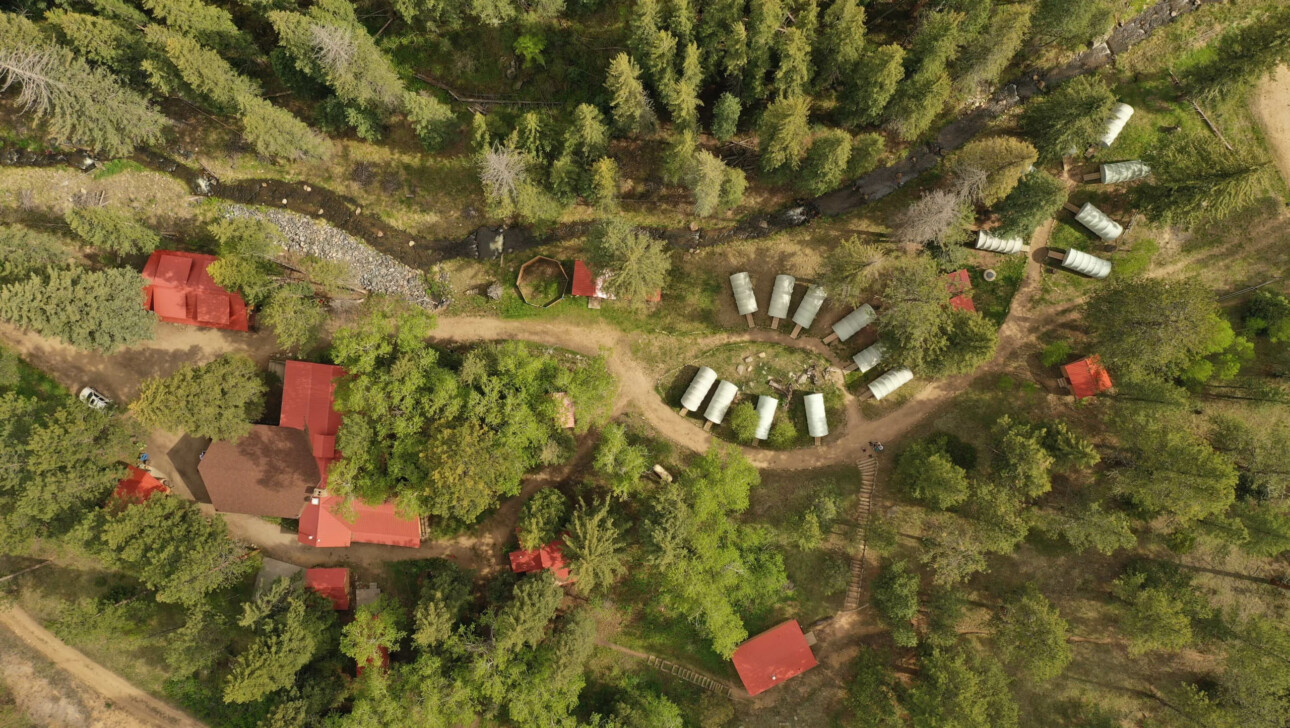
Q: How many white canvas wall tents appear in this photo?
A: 15